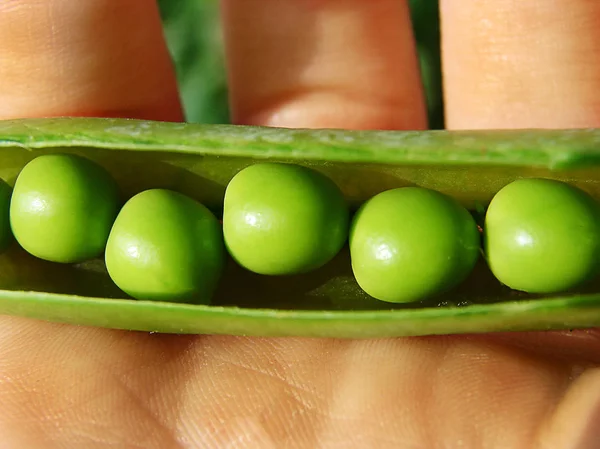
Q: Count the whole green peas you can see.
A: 5